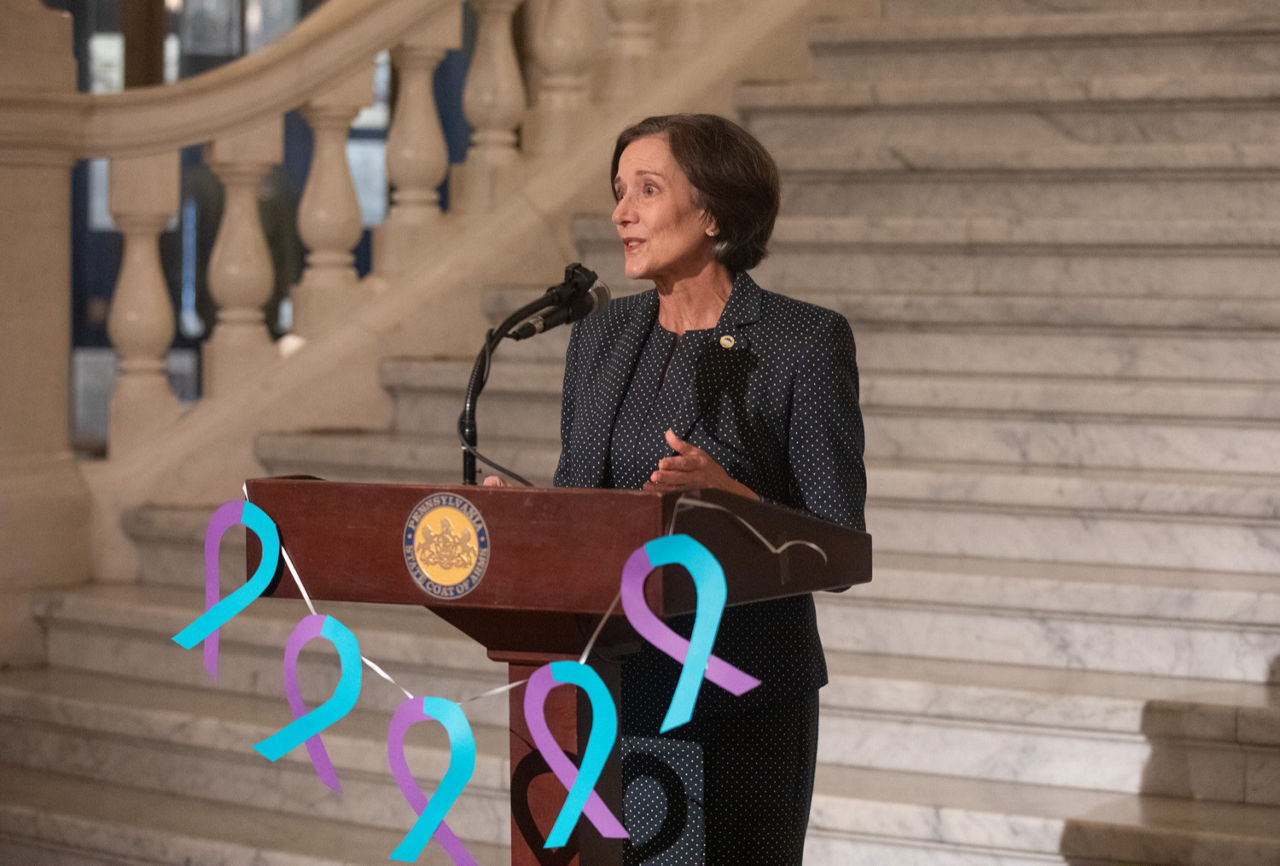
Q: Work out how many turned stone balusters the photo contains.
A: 7